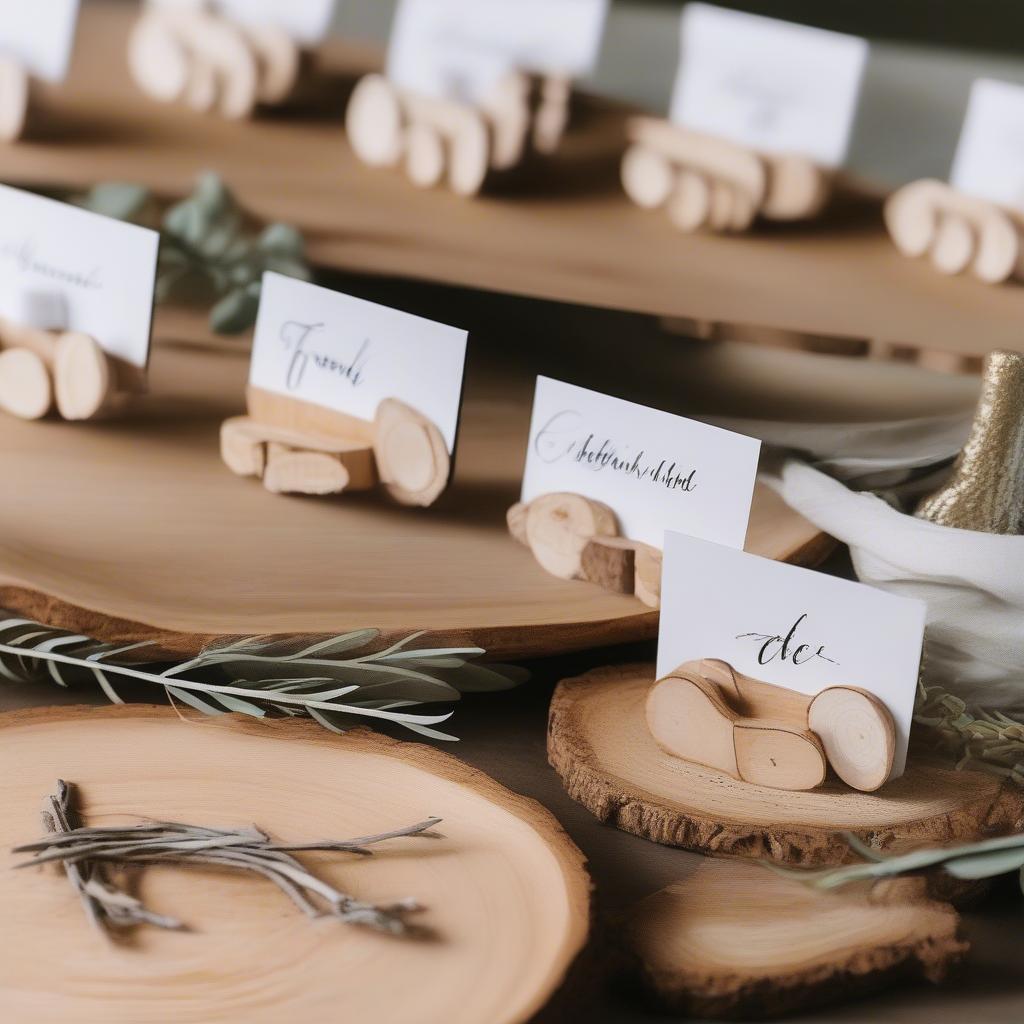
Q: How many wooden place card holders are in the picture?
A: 9